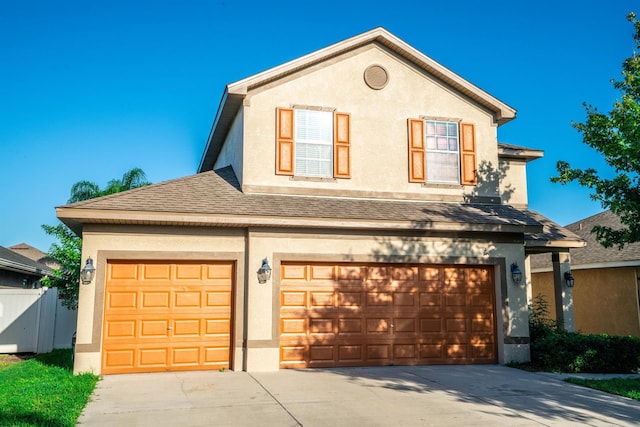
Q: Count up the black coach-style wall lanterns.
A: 4